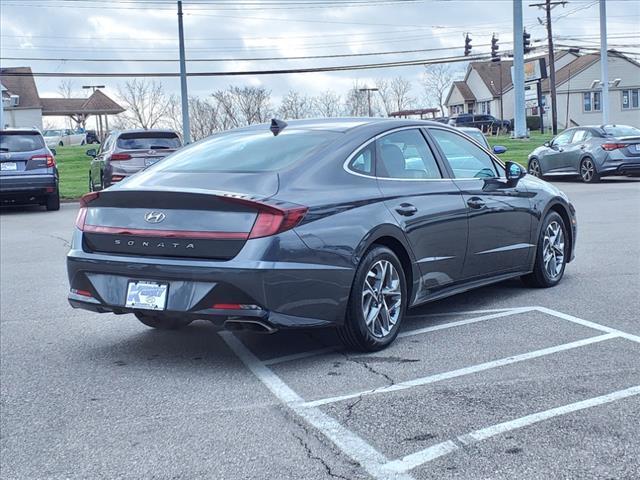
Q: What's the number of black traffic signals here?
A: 3